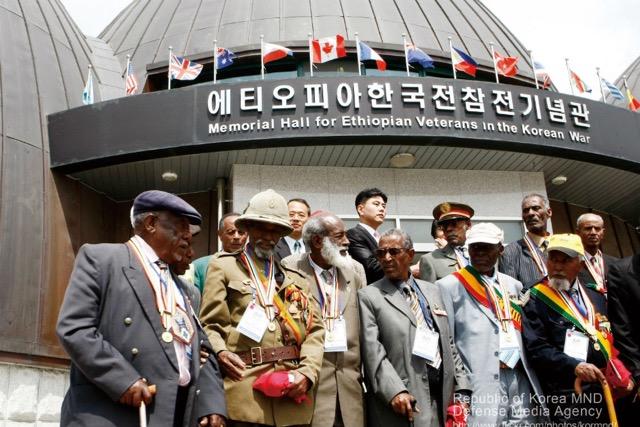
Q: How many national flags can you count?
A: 14